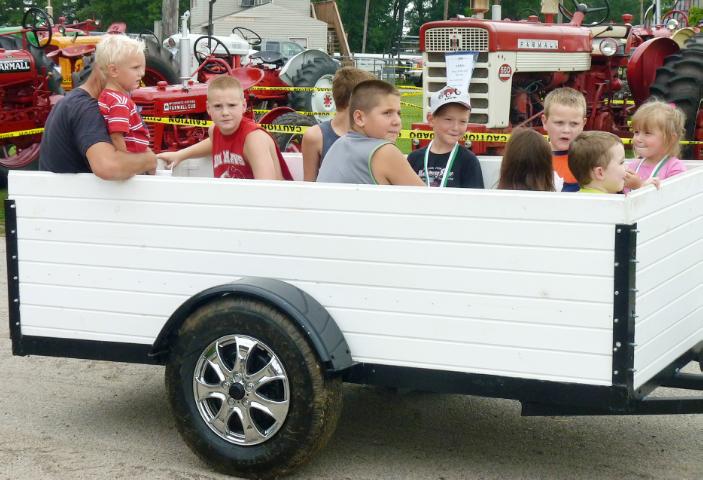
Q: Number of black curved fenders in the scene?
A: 1